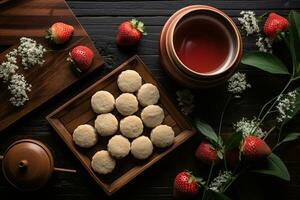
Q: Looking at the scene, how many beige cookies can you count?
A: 12